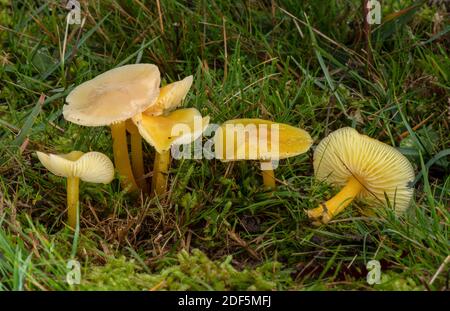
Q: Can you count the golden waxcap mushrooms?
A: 6